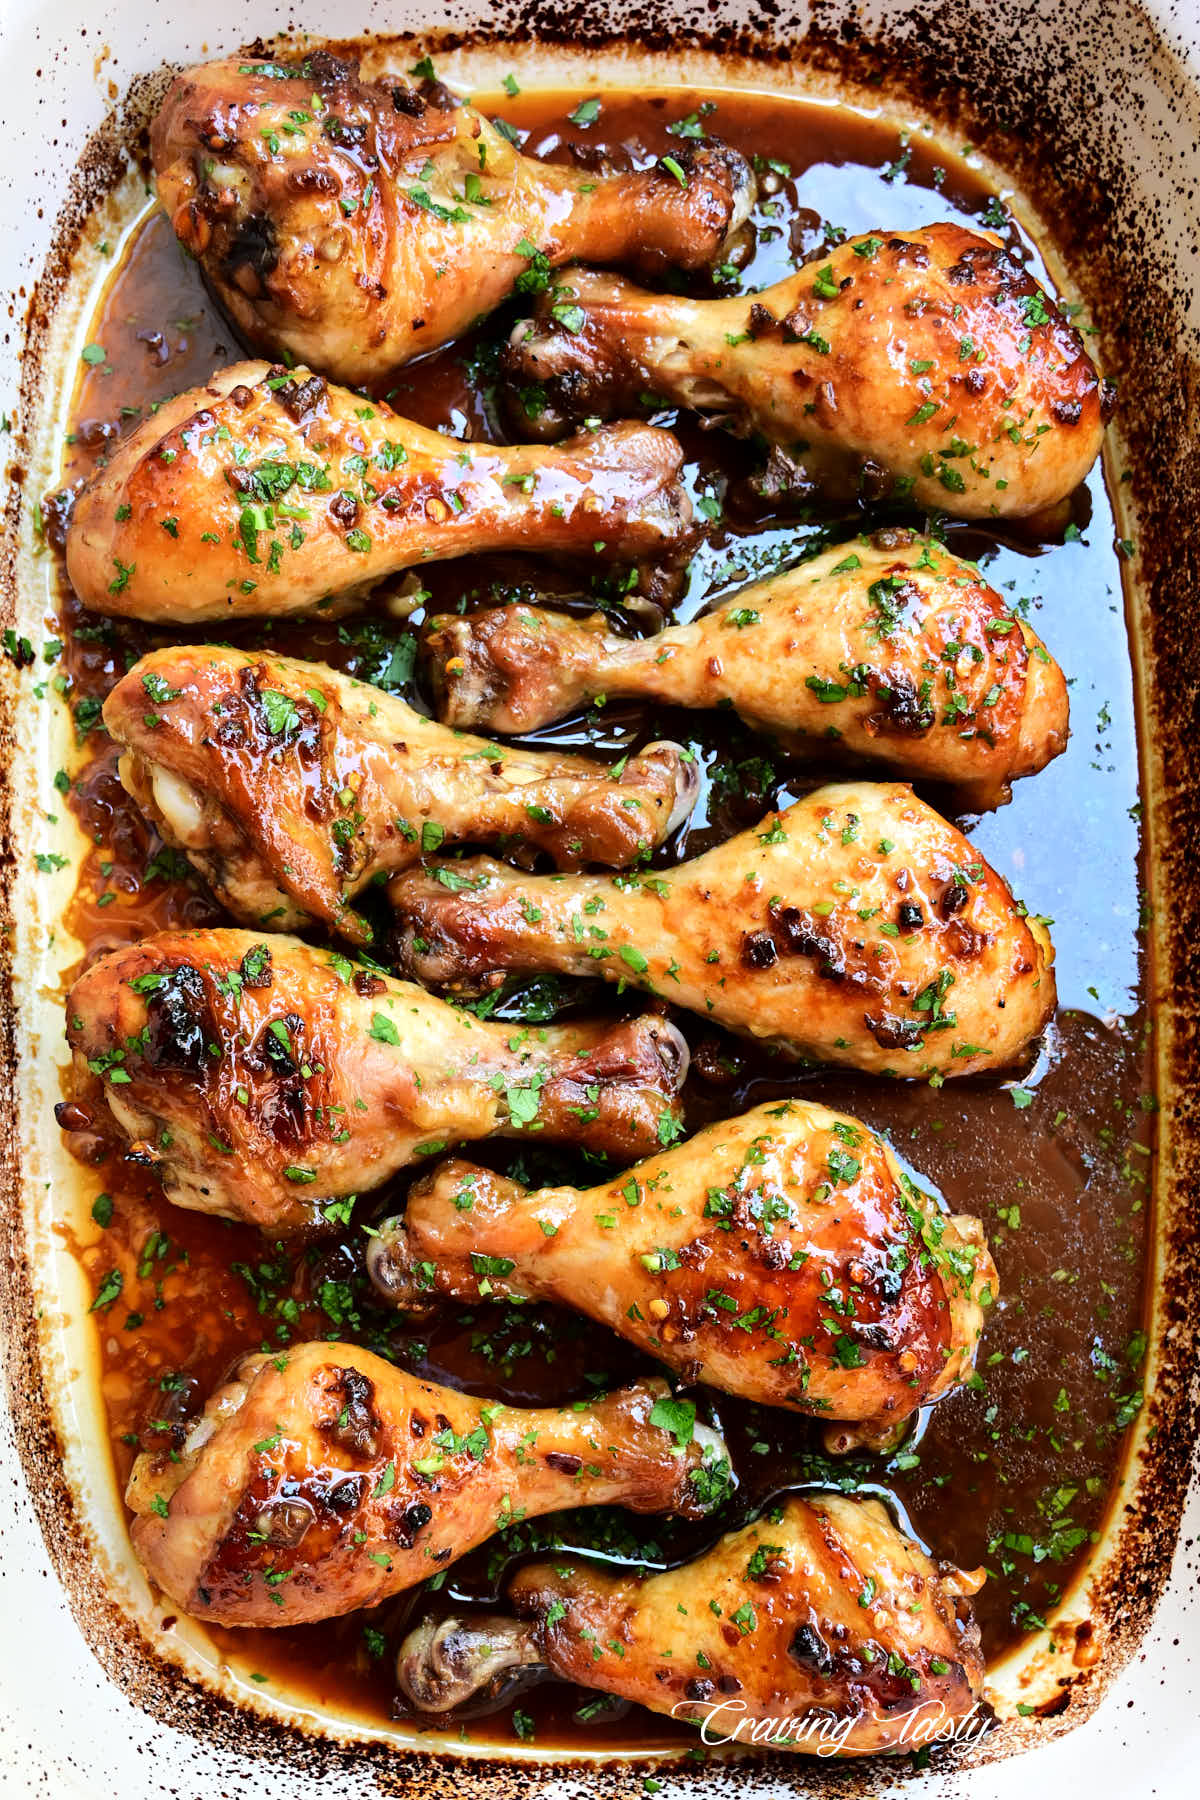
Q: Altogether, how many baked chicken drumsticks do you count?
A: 10